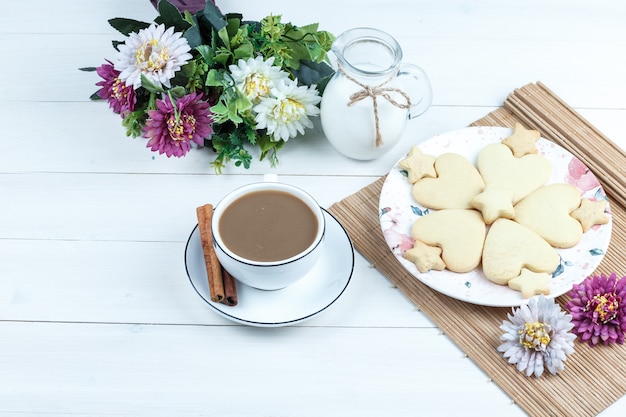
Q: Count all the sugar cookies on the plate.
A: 11